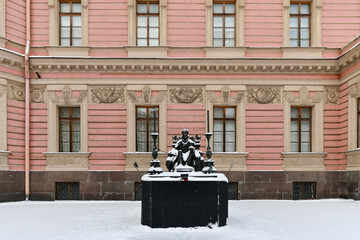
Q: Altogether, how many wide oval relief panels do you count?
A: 3